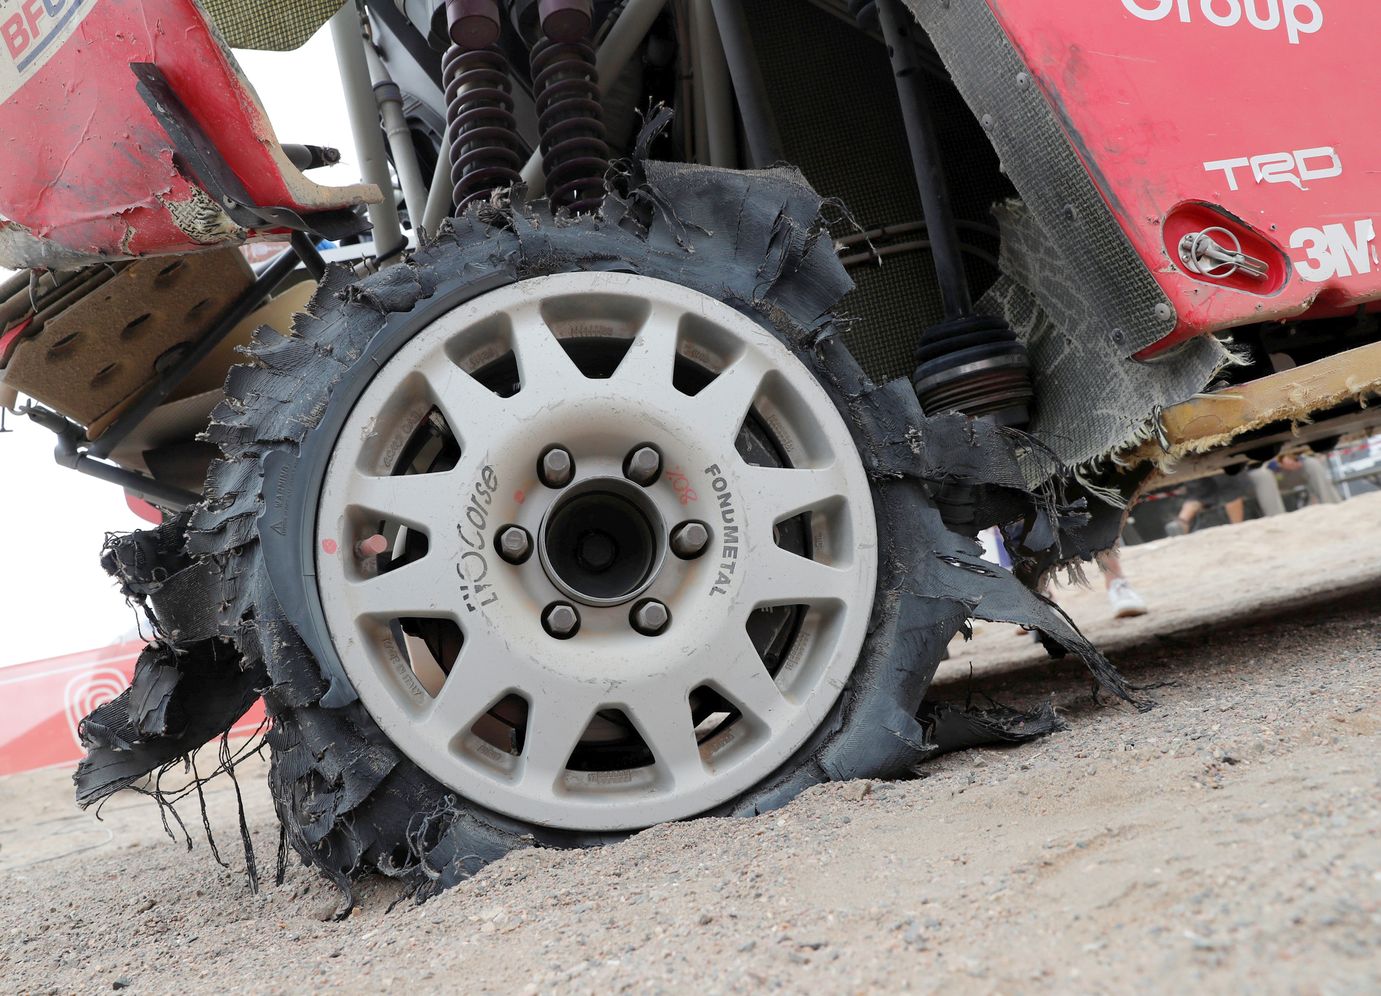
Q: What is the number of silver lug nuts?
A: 6